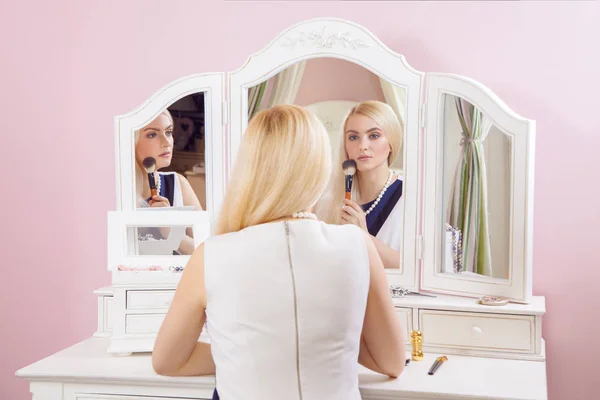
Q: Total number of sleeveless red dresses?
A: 0